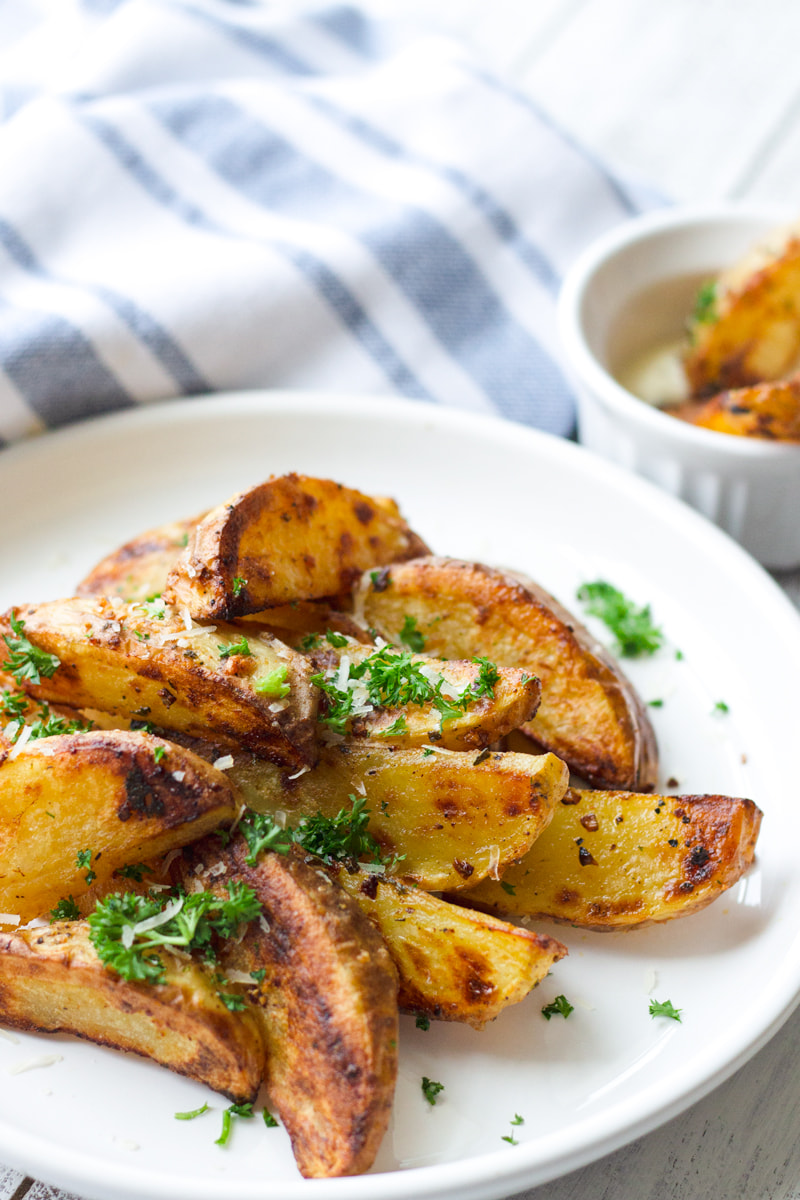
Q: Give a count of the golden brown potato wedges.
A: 13